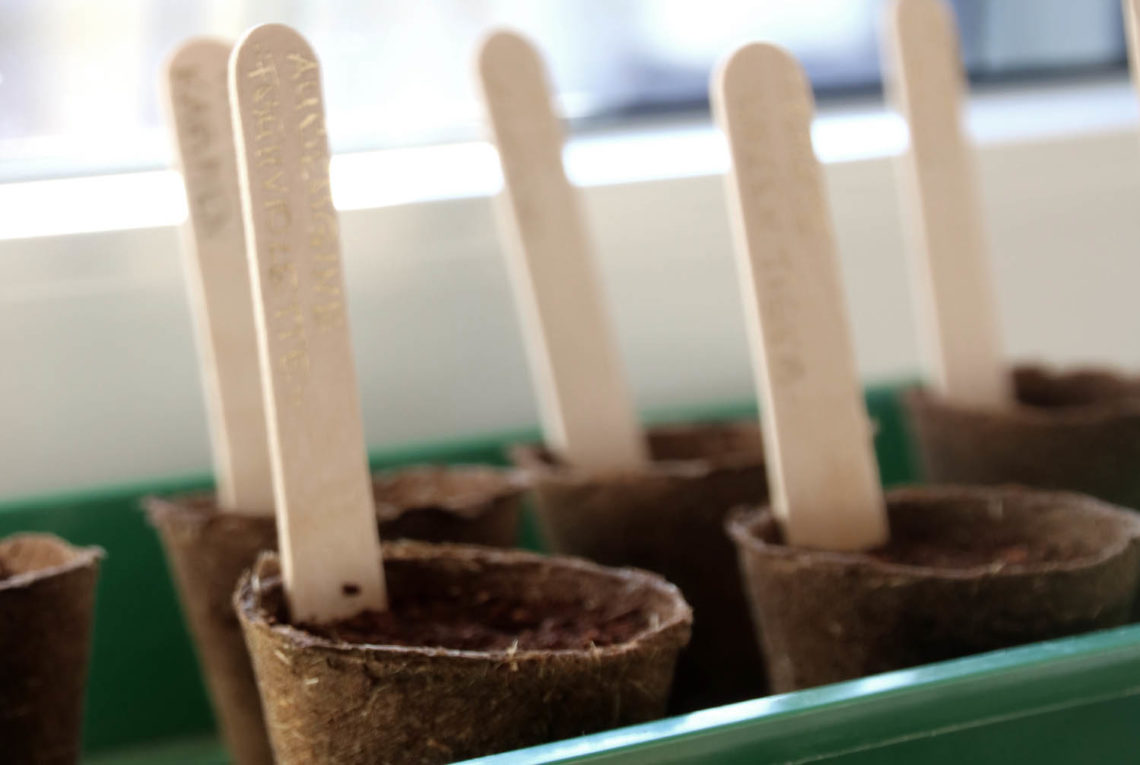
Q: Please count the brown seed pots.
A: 6